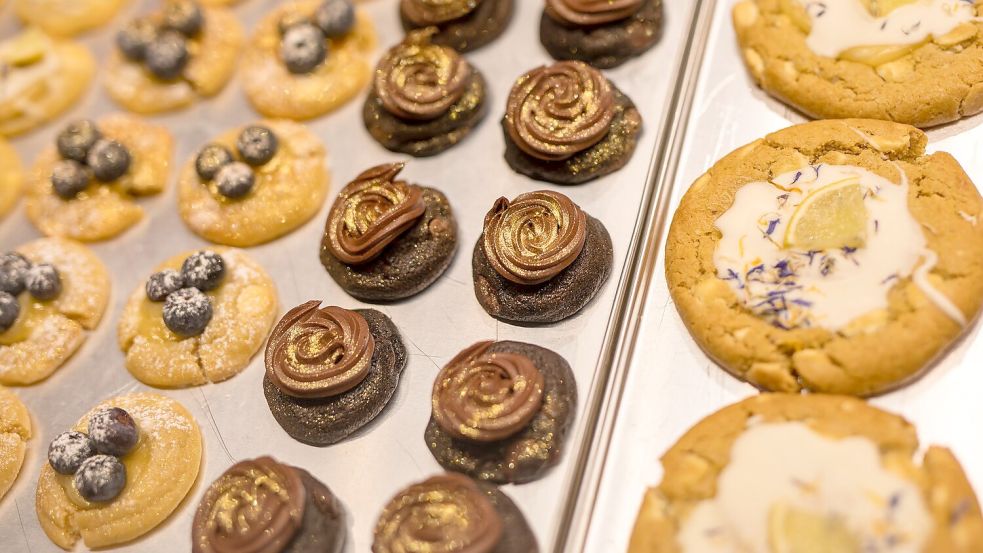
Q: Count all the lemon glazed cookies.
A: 3